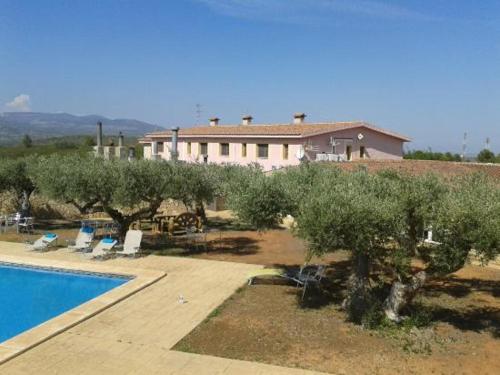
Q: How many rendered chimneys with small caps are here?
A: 3